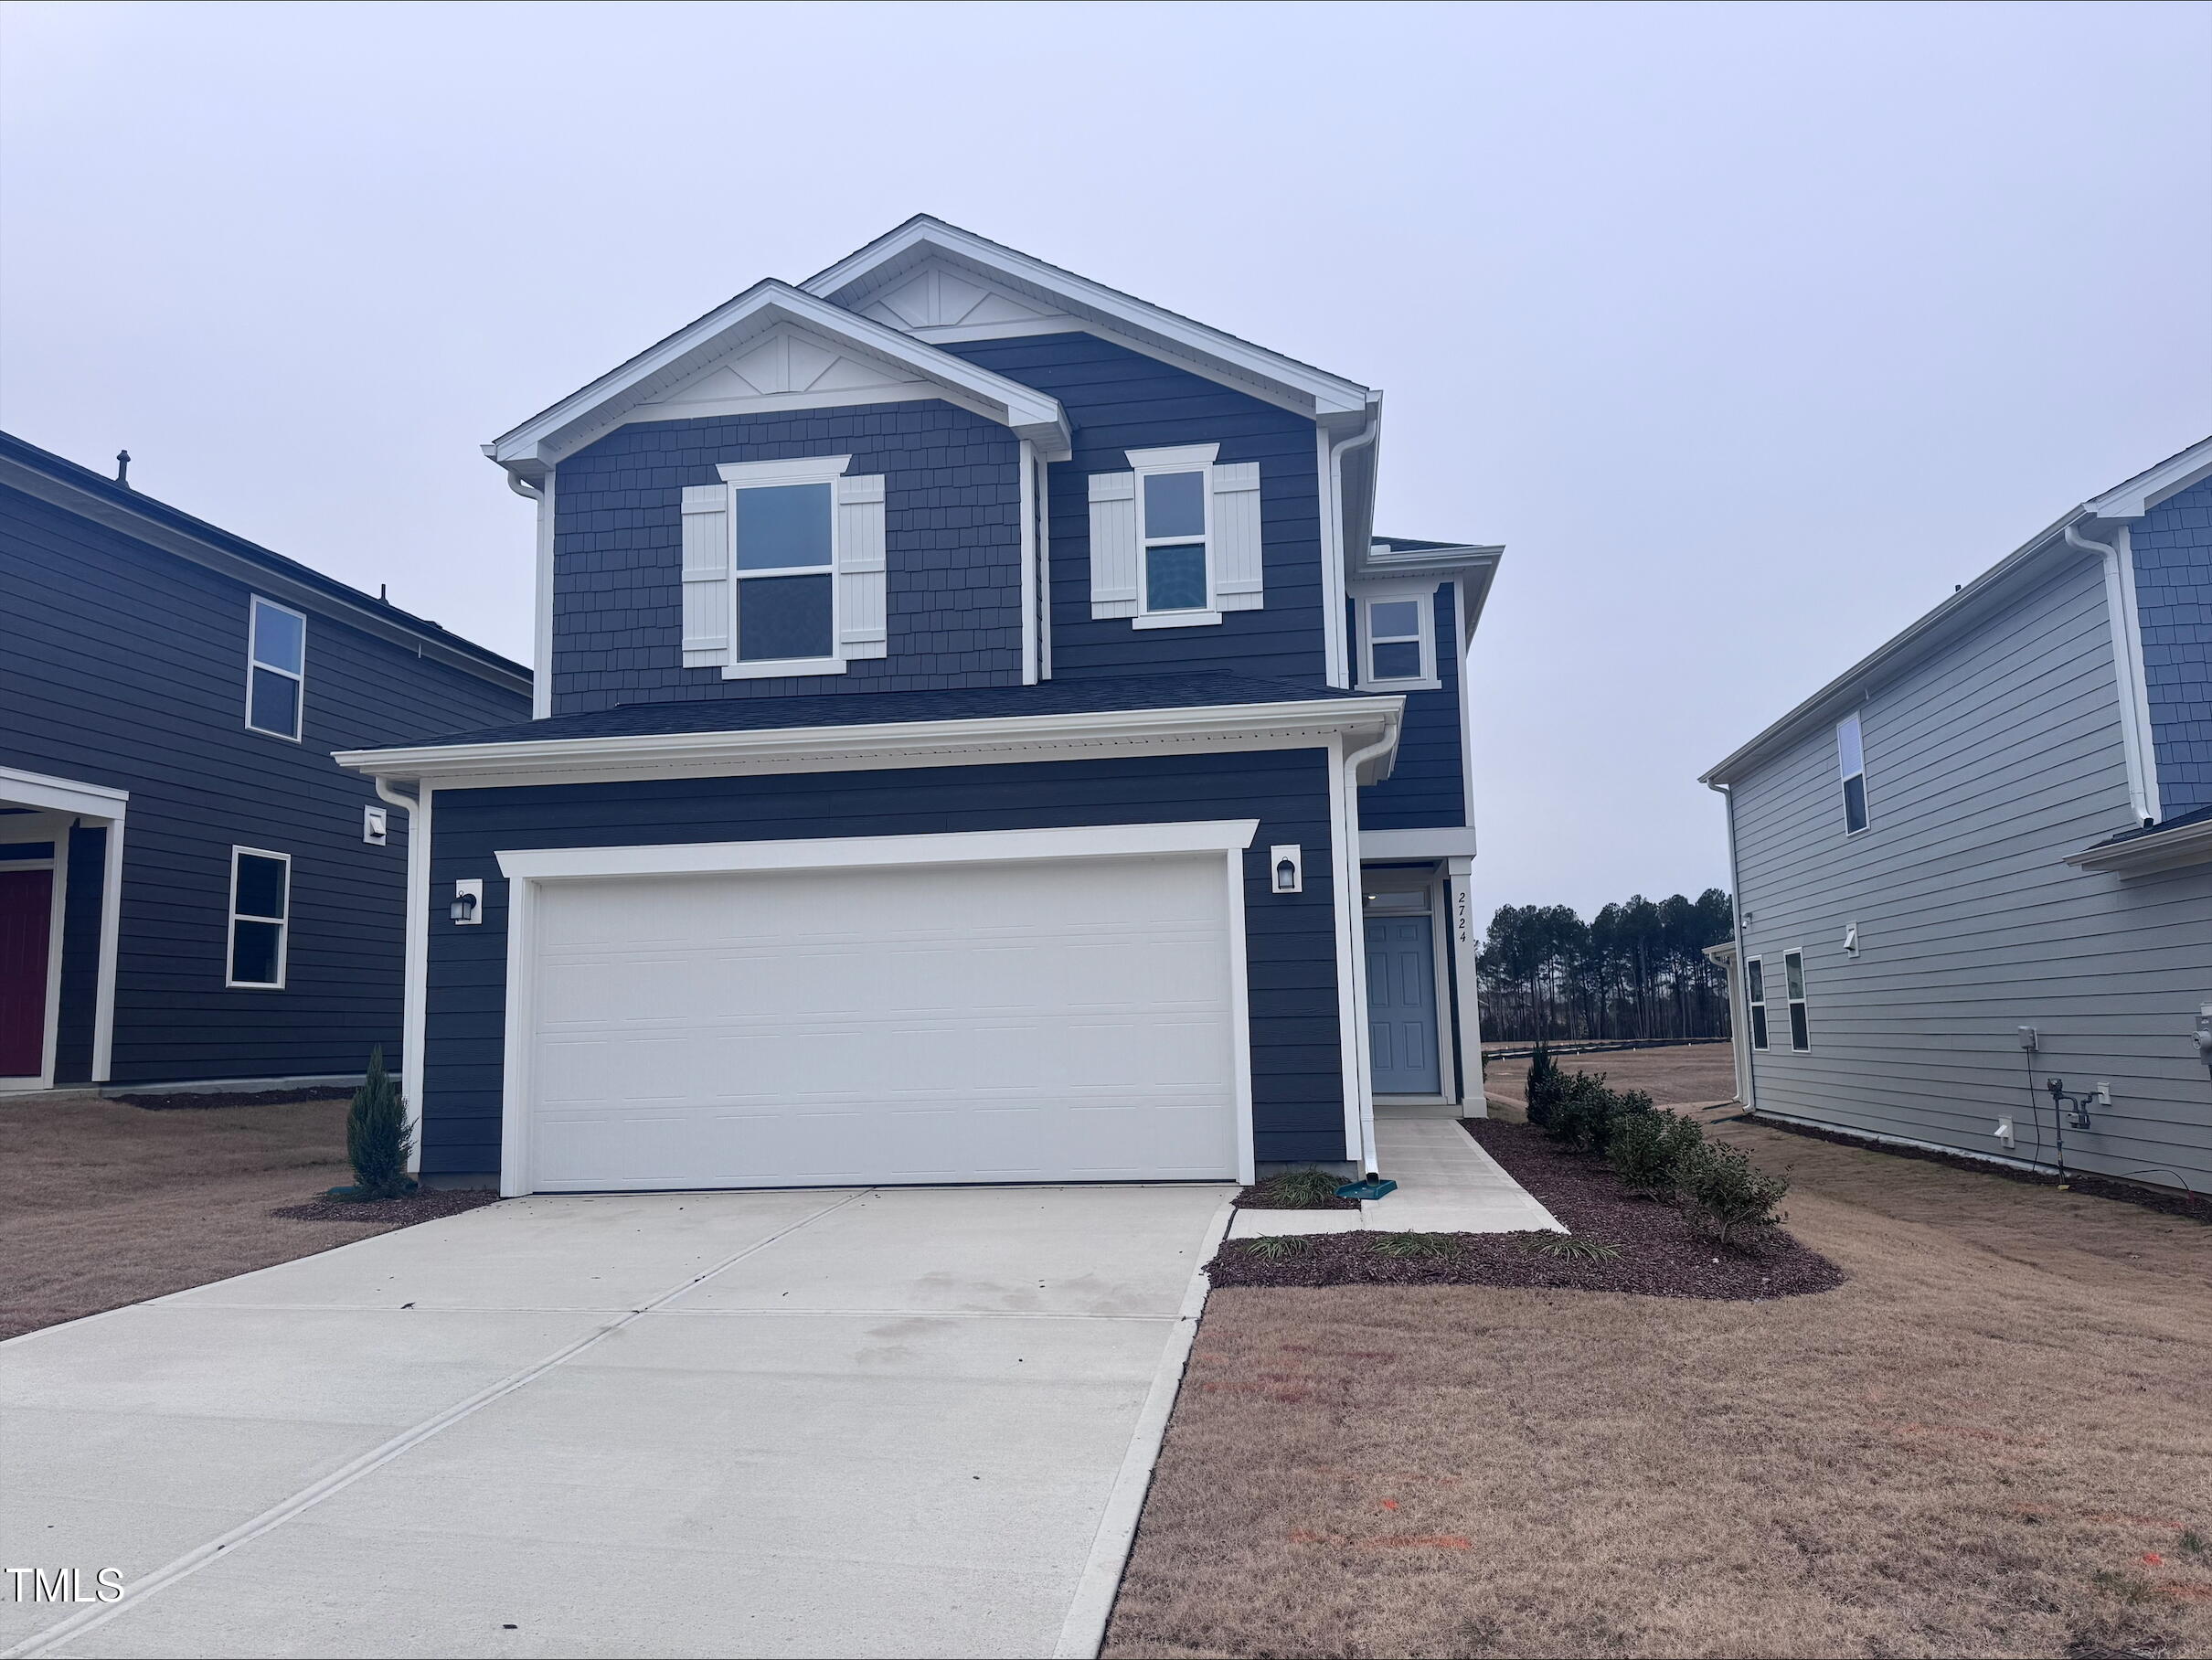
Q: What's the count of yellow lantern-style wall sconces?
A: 0